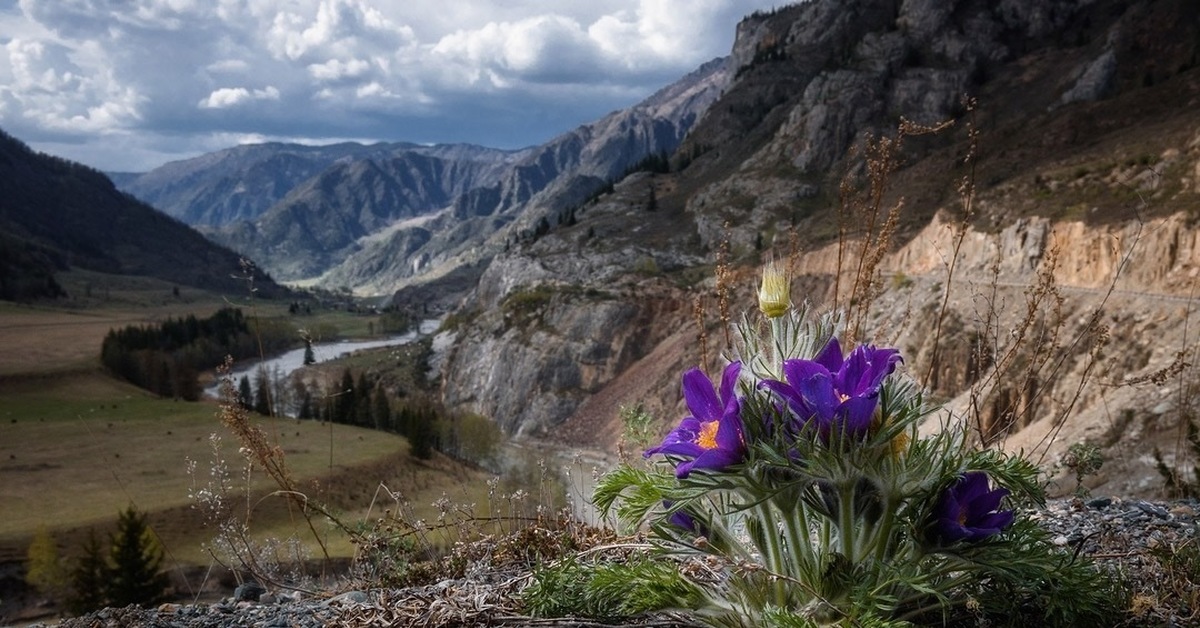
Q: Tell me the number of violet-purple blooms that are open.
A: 3